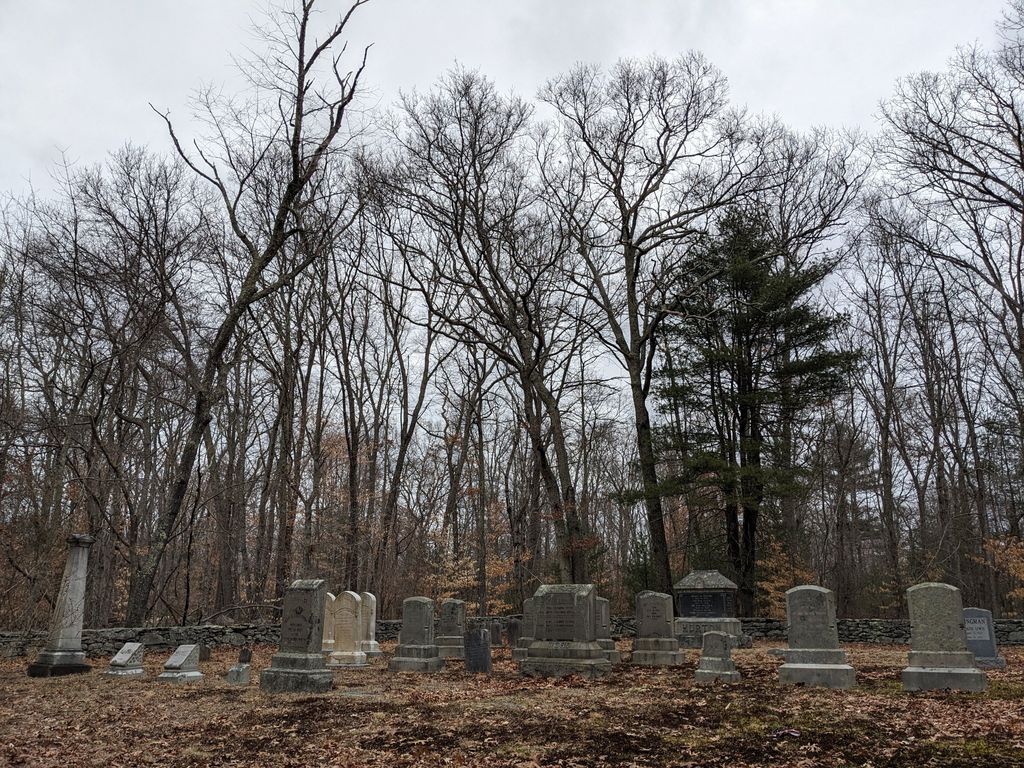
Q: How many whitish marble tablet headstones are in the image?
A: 3